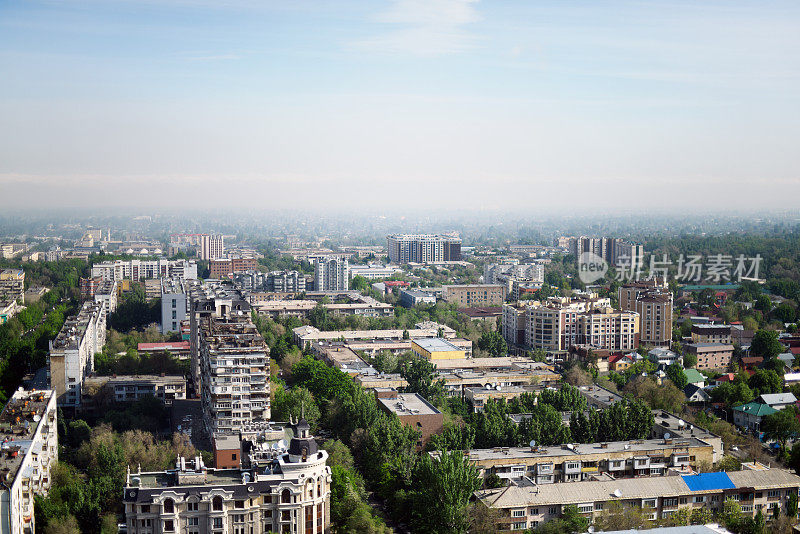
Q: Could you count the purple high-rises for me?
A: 0